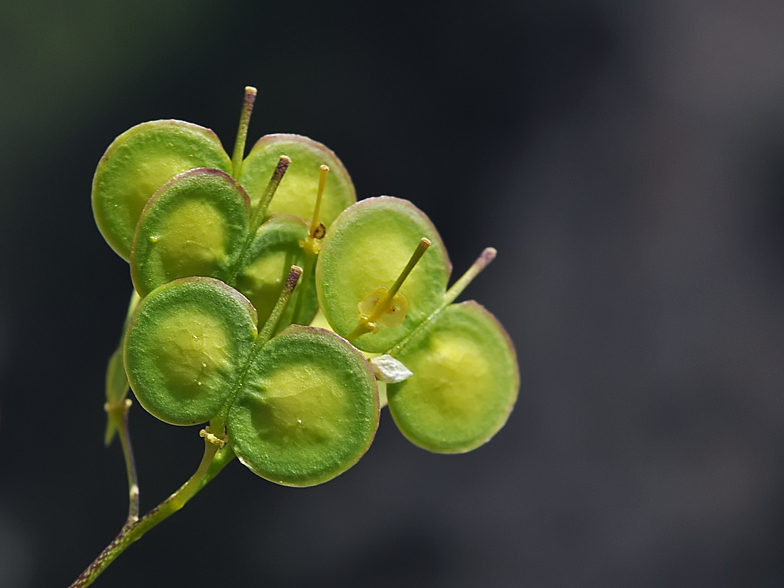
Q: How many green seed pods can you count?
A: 8